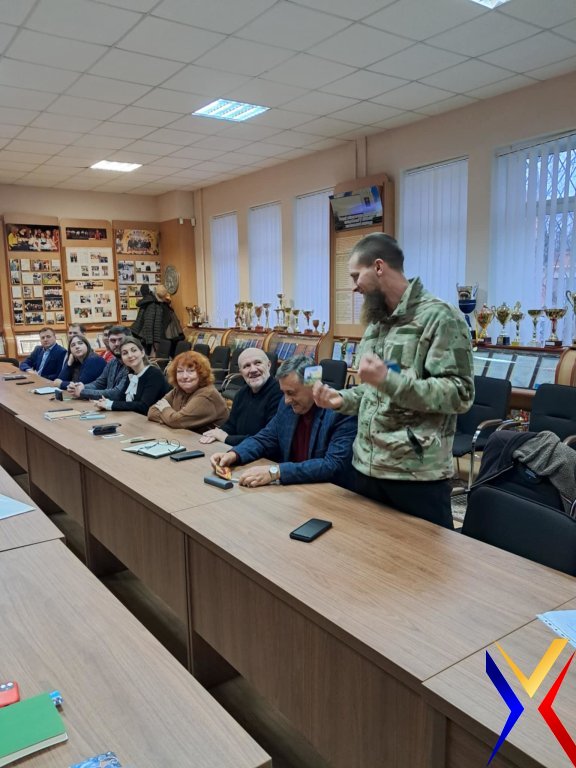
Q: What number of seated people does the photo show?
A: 9